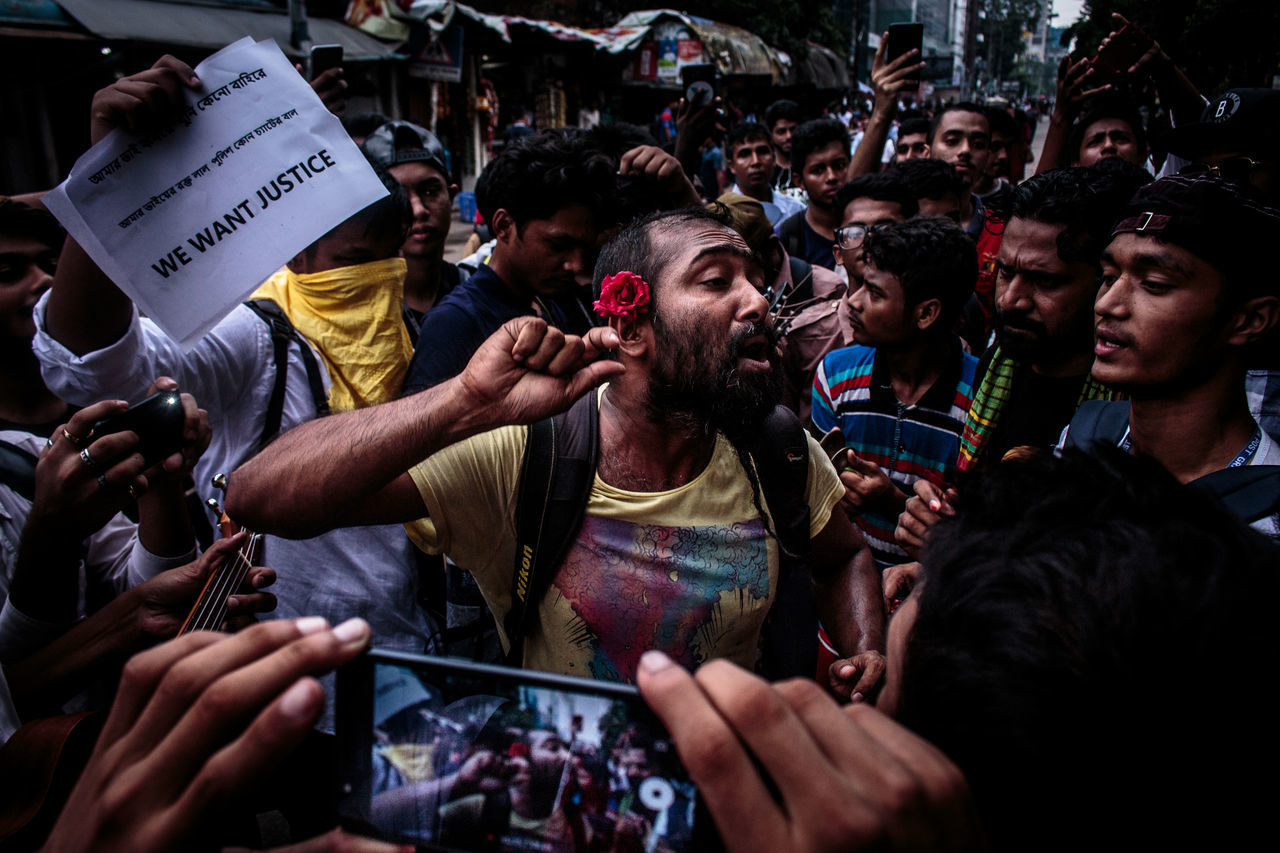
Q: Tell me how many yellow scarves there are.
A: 1